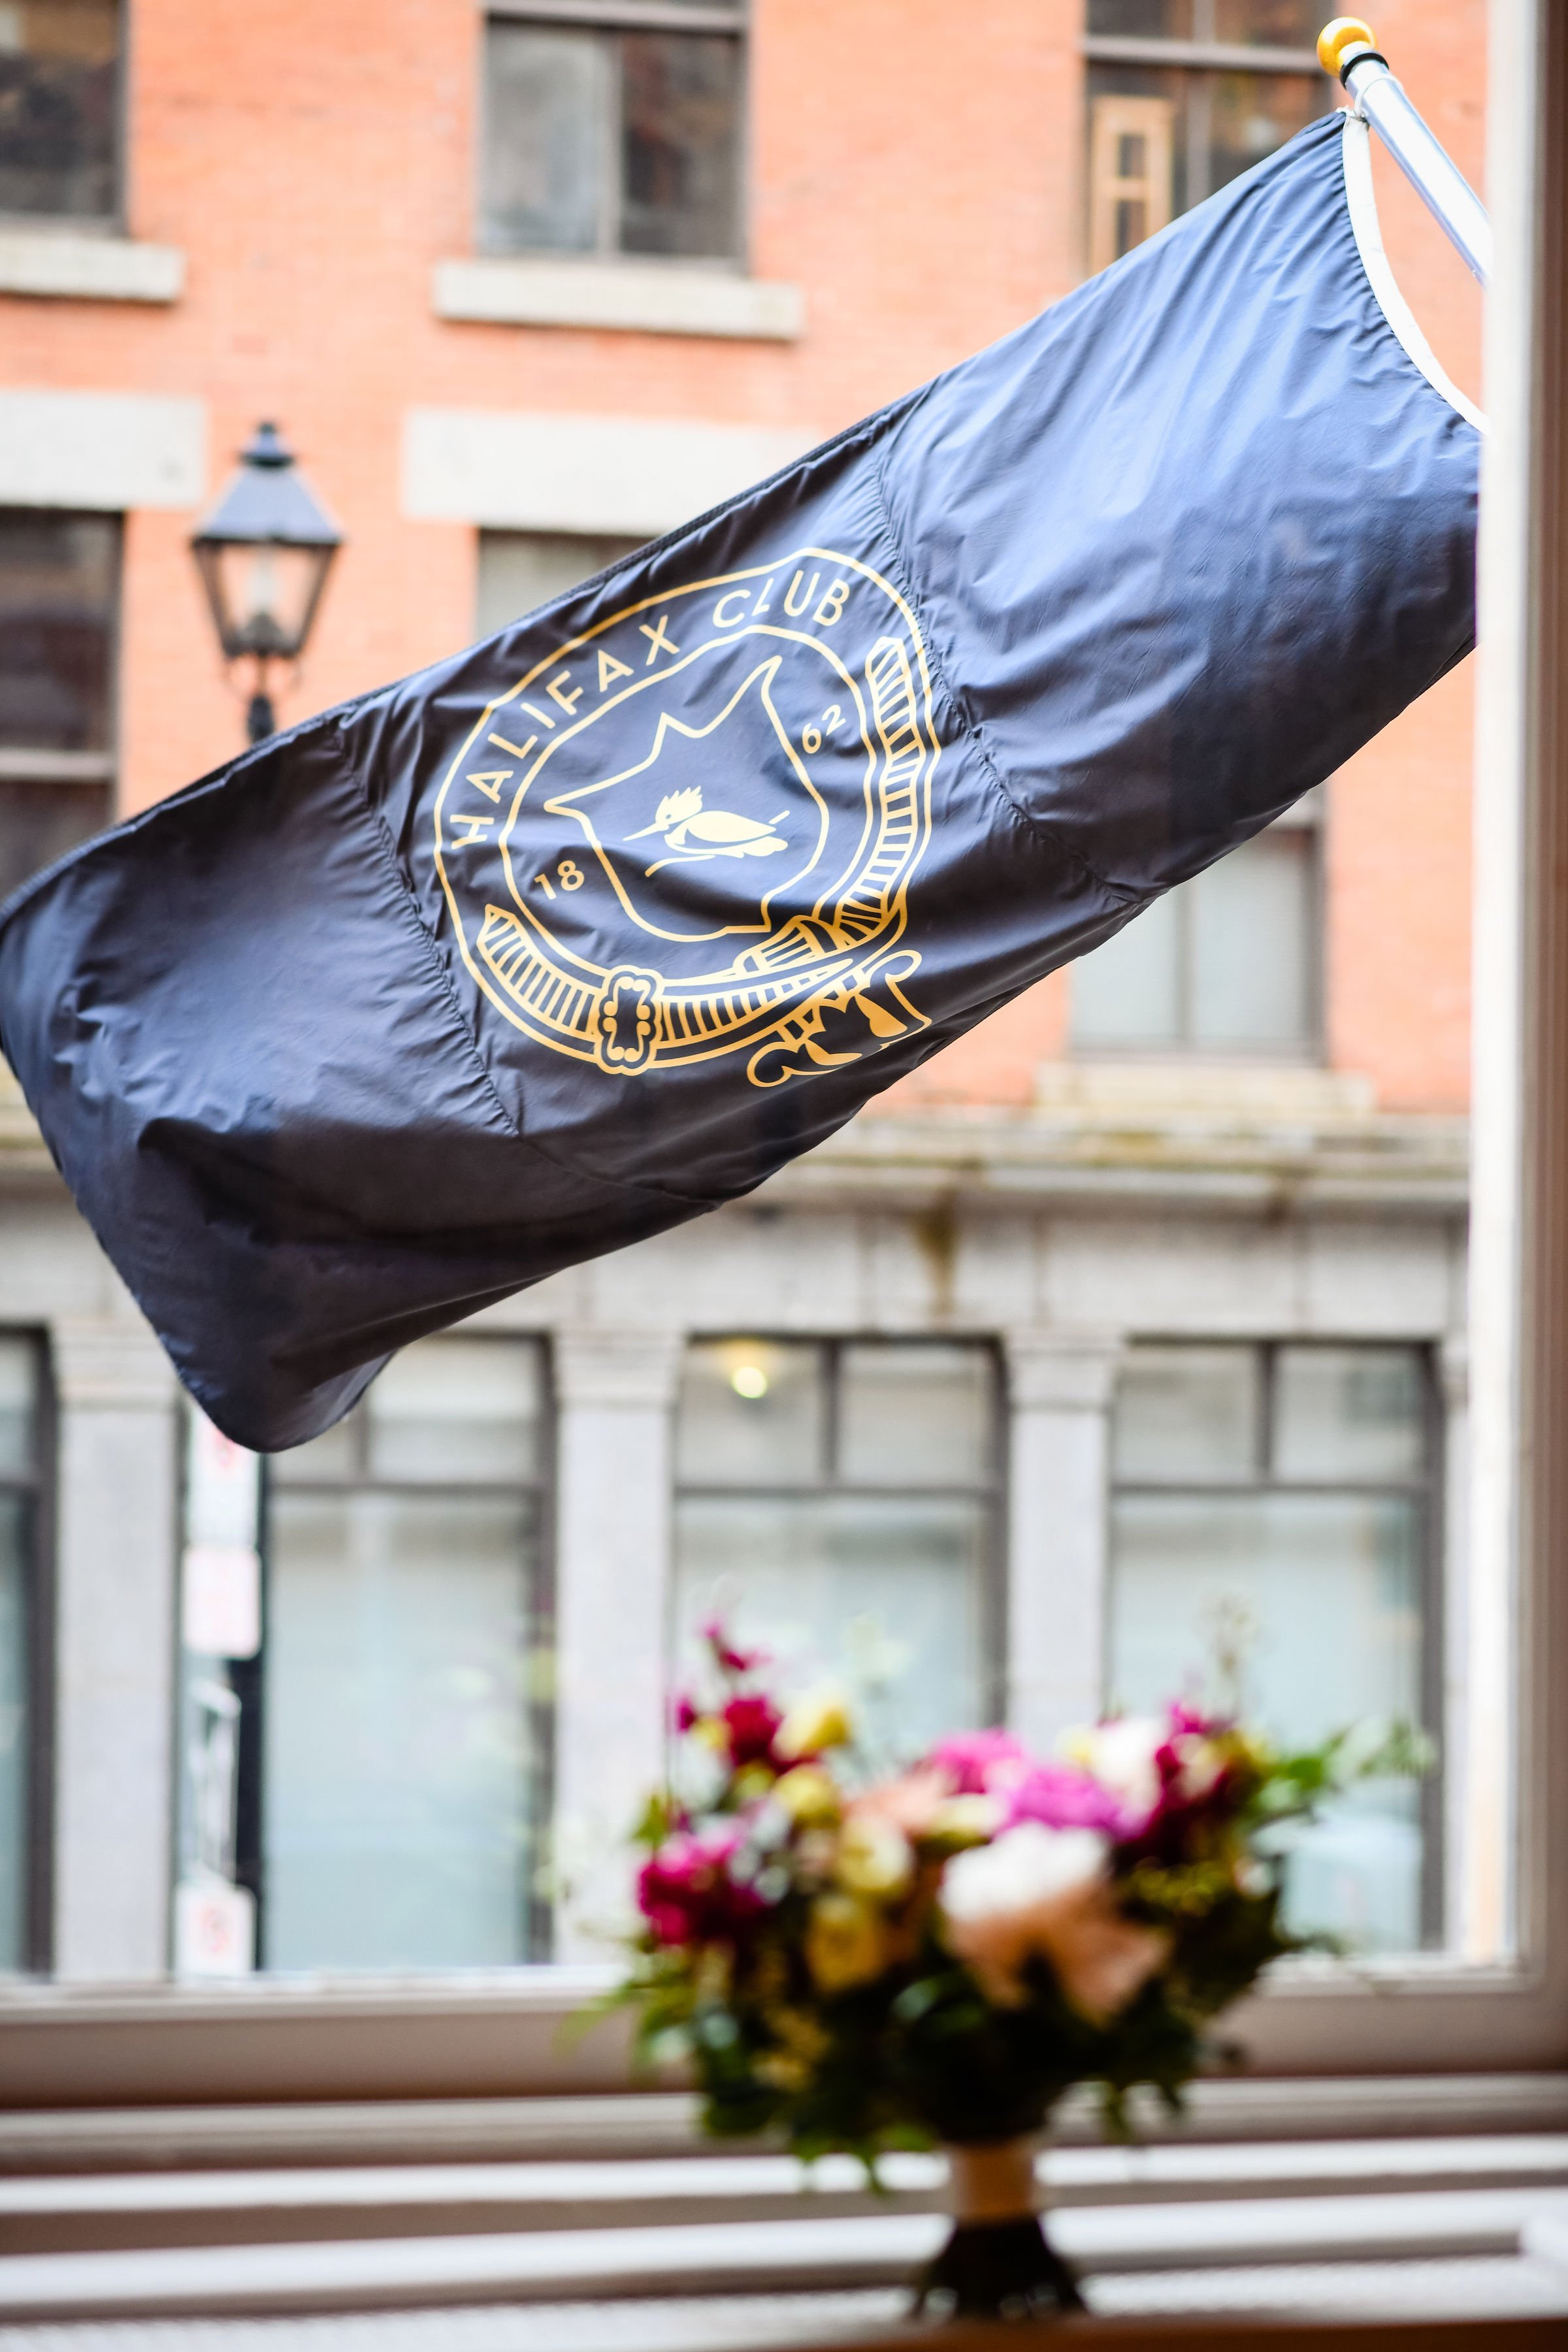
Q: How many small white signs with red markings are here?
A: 3